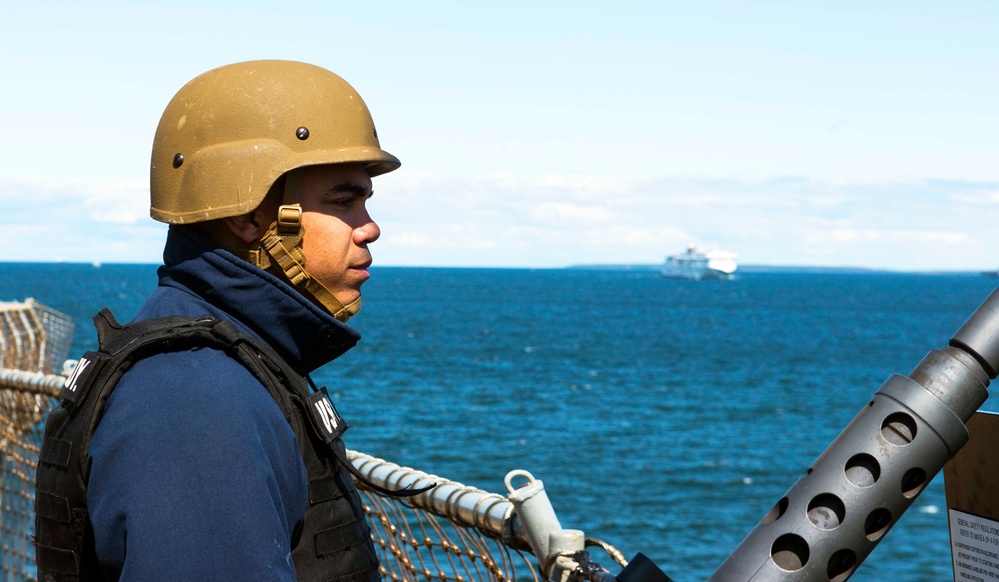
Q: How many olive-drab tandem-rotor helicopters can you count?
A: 0